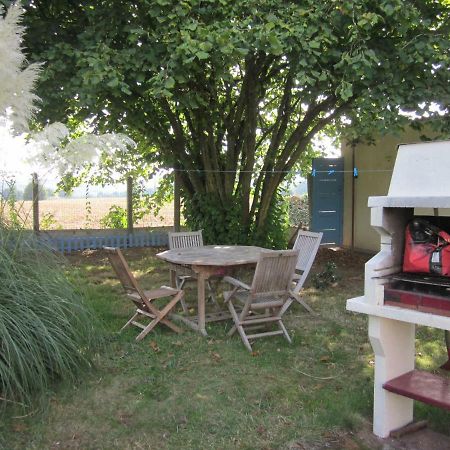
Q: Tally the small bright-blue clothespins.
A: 3